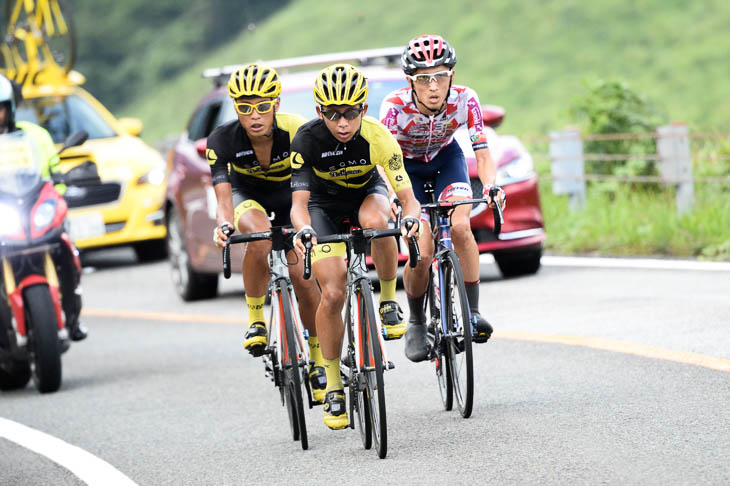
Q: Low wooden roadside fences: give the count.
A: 1